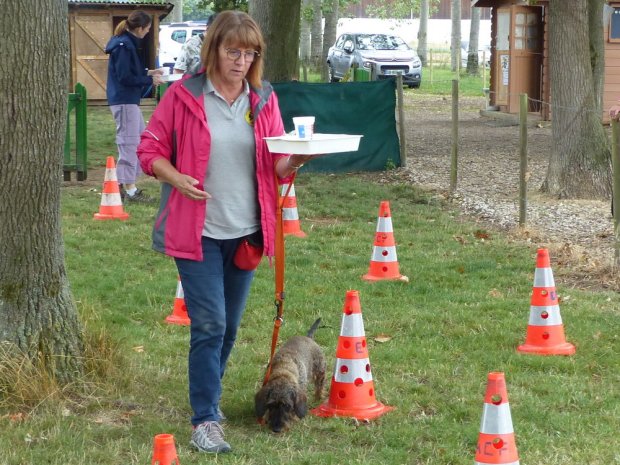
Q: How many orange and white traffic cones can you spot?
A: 8